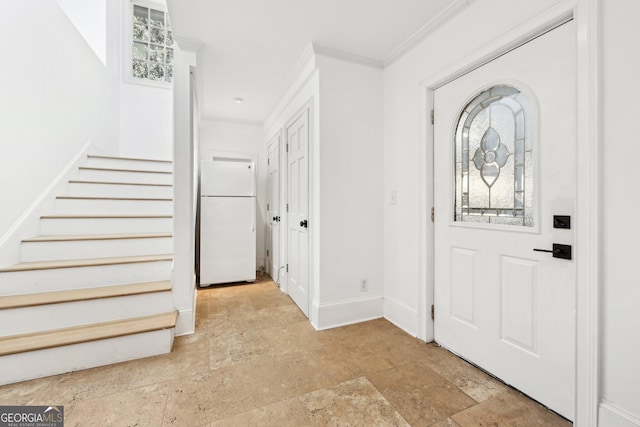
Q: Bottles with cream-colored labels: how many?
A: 0